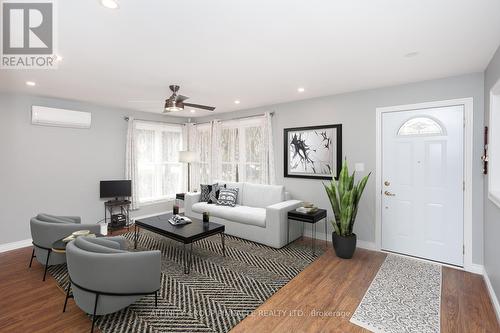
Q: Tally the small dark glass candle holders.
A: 2